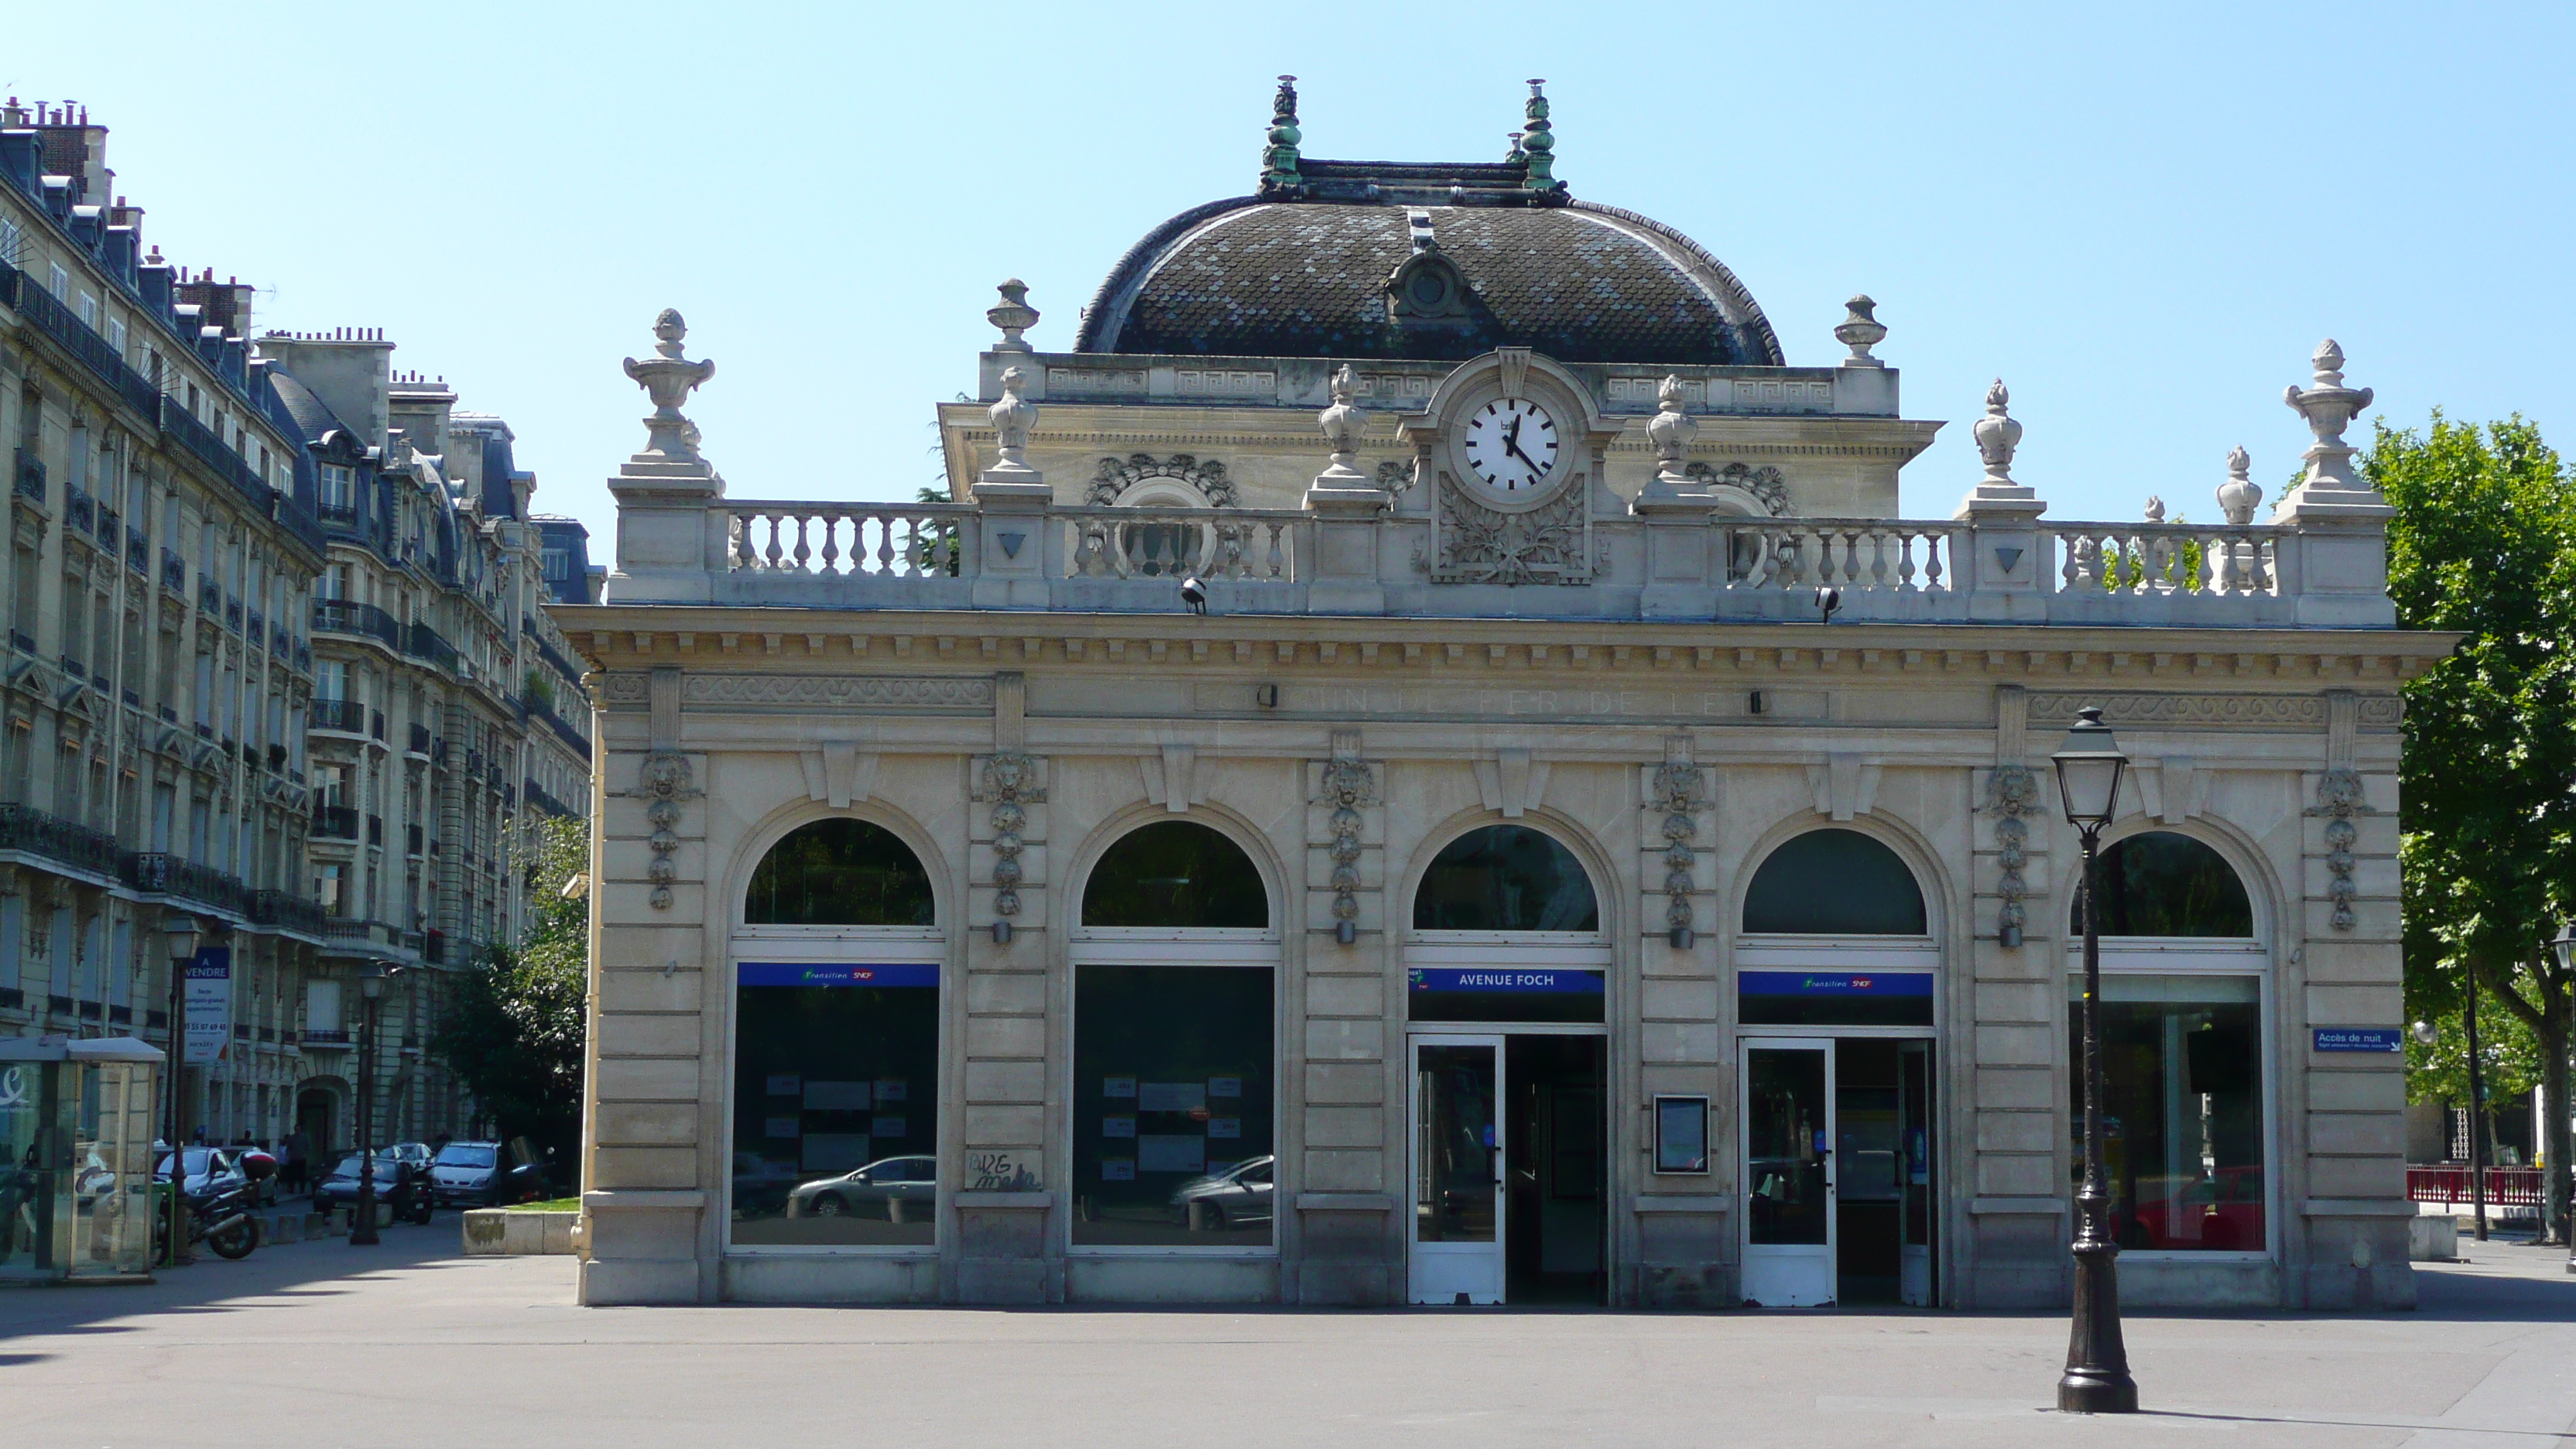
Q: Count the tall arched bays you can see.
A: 5